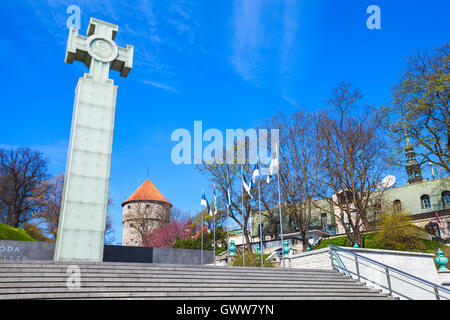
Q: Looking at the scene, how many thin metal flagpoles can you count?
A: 6